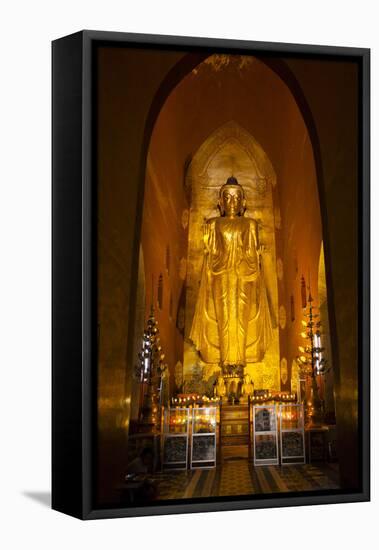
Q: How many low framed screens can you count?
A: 4